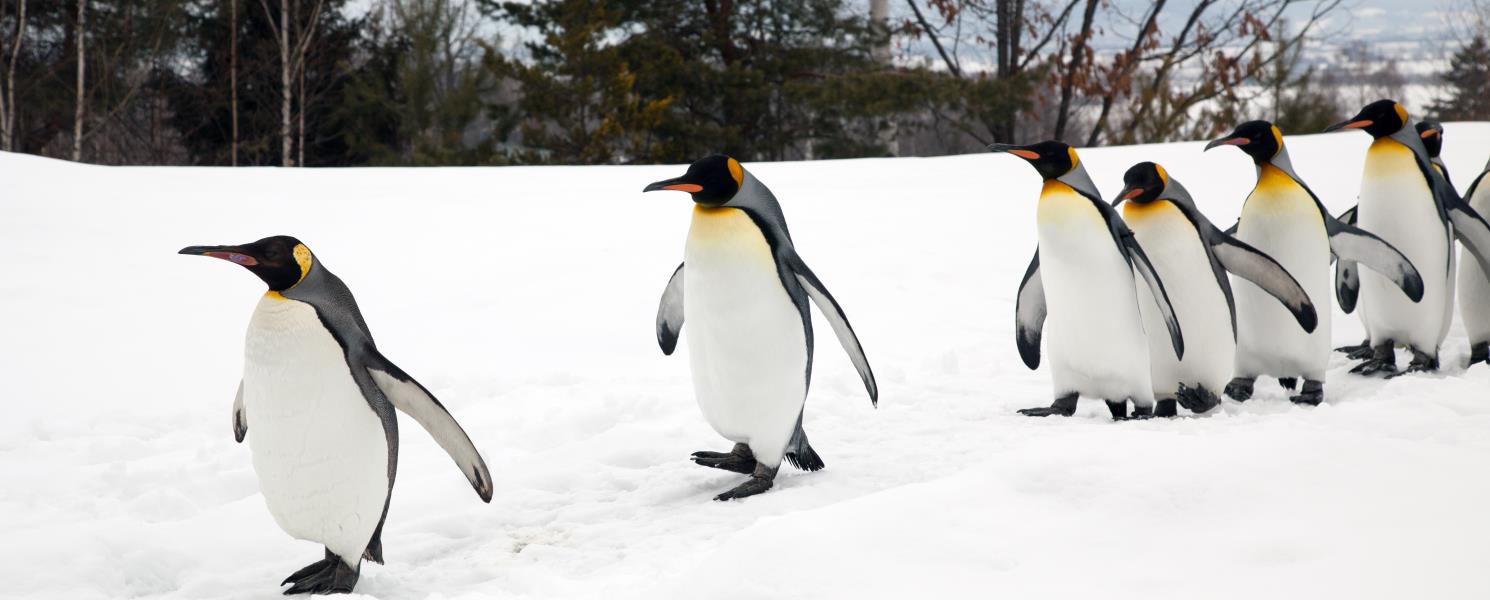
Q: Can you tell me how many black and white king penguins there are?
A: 8